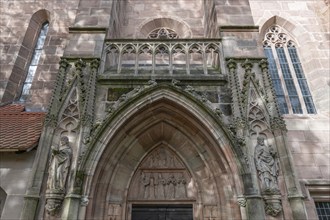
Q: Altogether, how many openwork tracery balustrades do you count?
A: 1